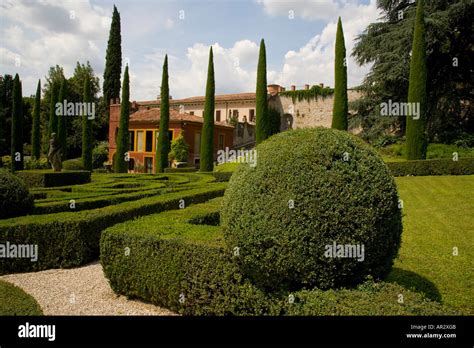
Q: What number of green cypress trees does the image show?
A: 12